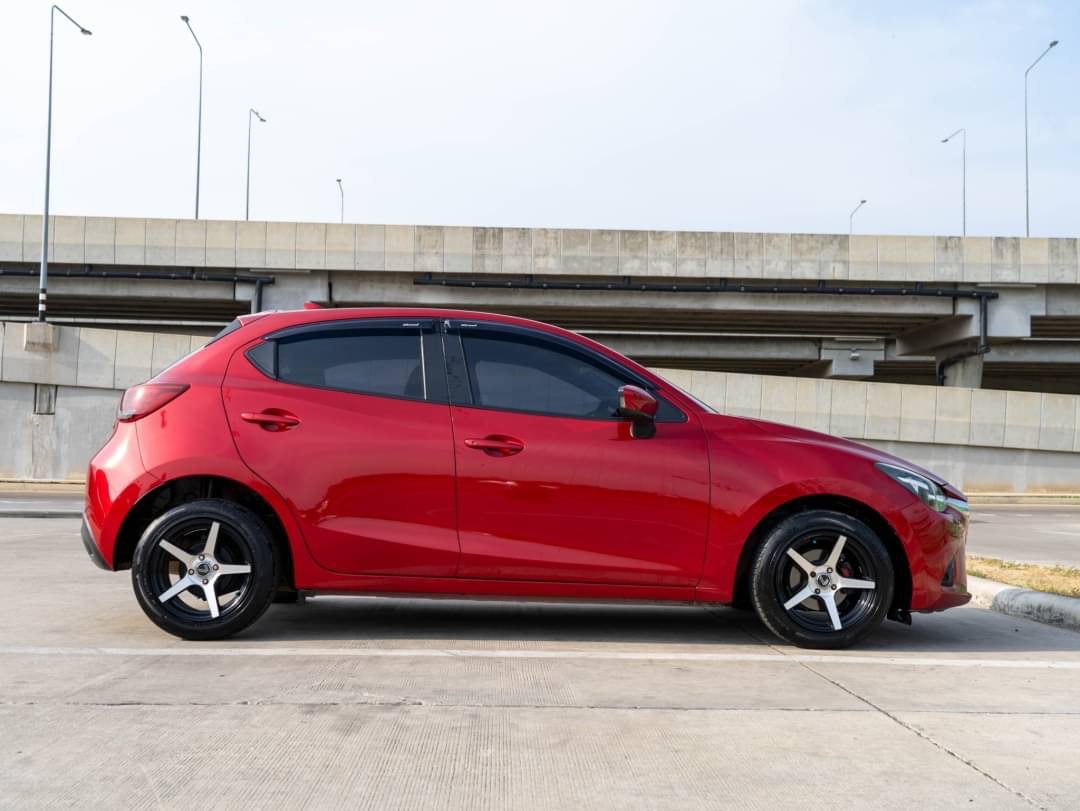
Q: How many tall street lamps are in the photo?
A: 7